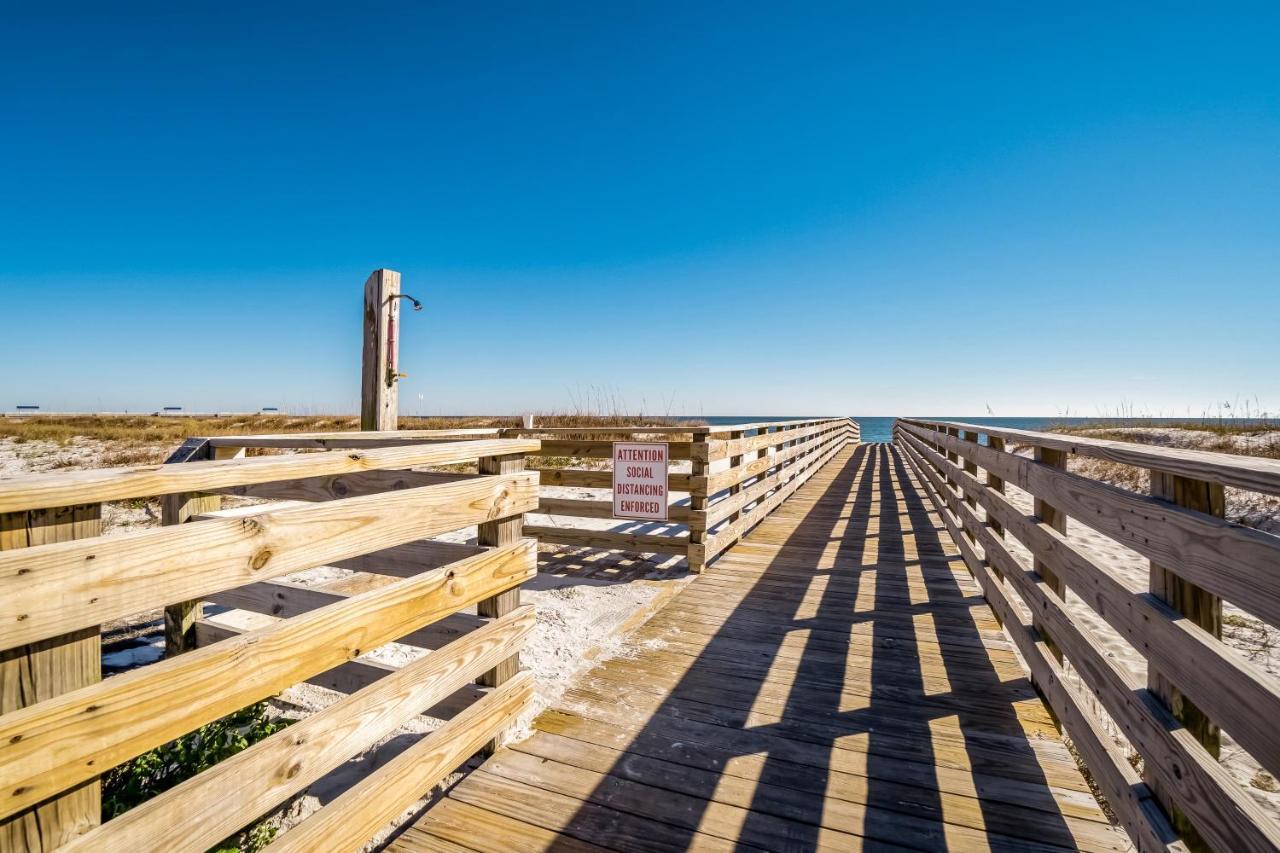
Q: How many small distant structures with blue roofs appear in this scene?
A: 3